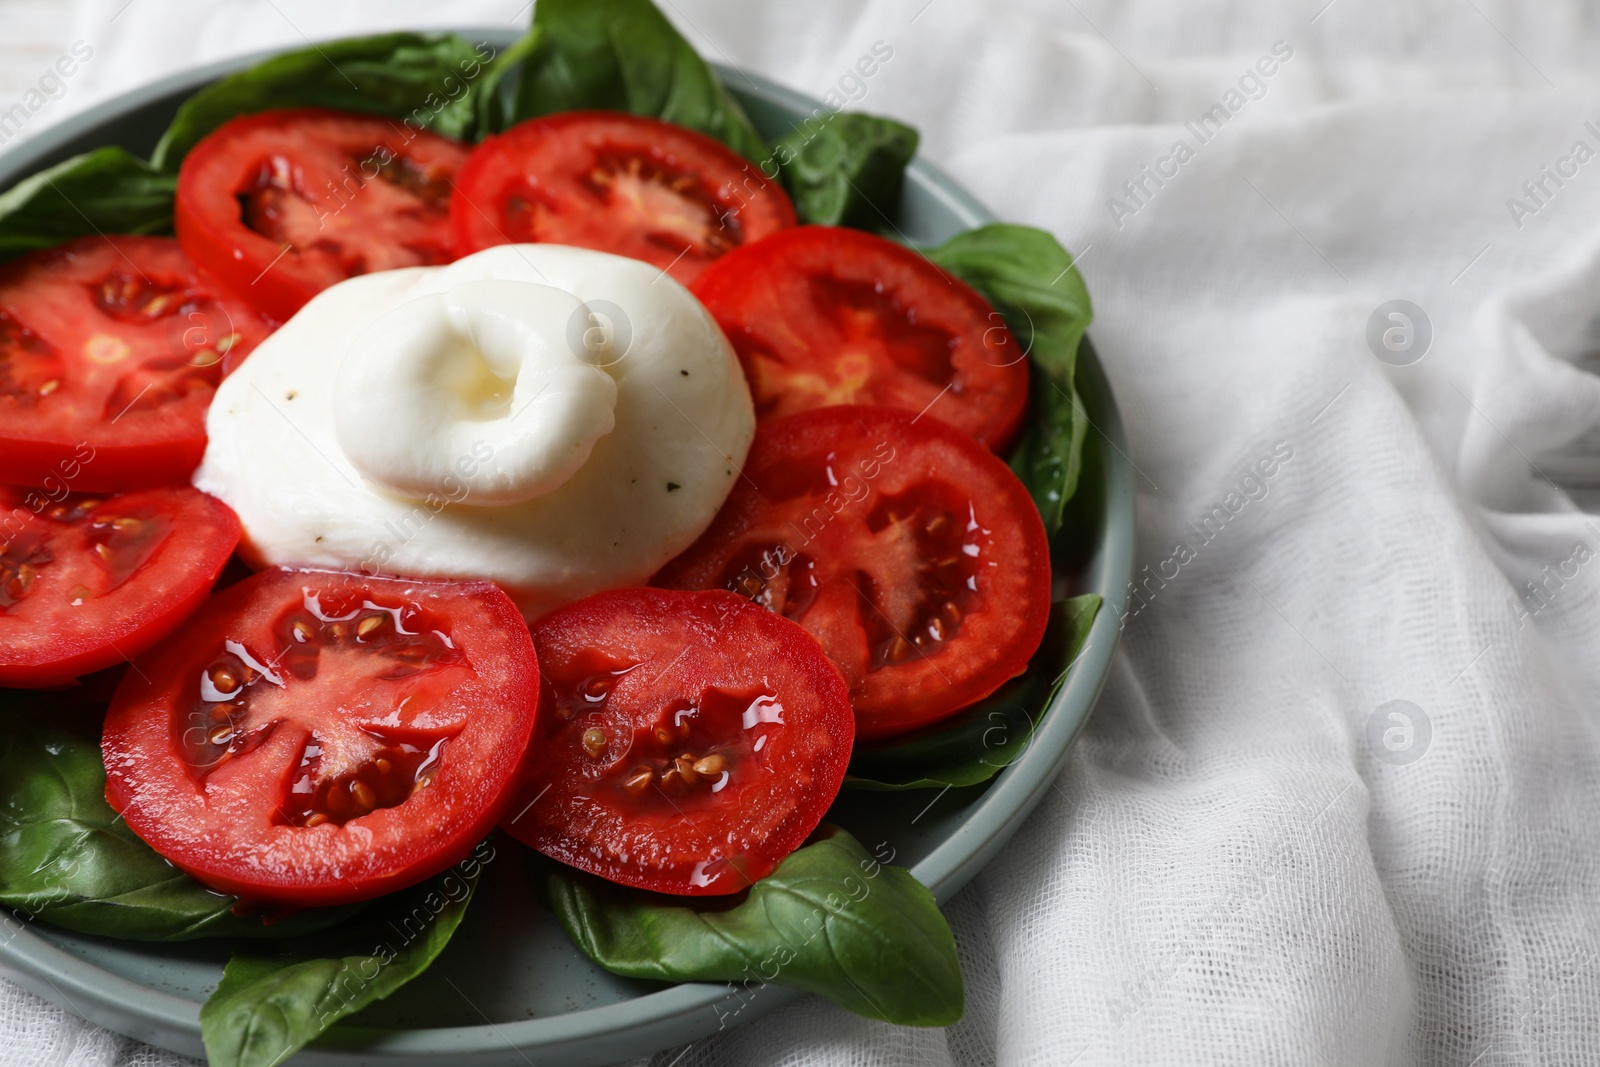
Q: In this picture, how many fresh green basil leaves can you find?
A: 9